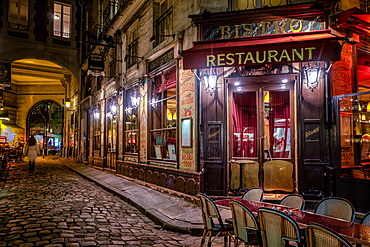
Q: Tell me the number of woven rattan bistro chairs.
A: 8